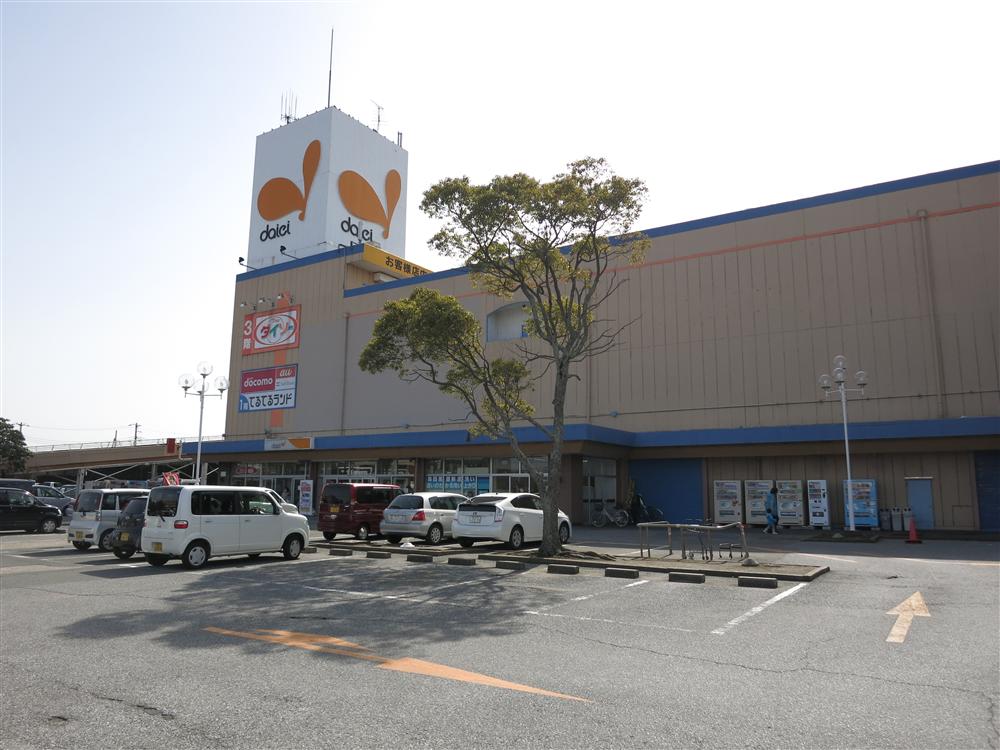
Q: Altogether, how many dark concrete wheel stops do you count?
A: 10